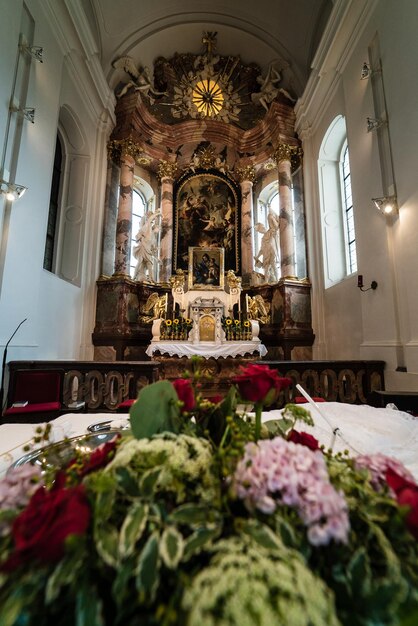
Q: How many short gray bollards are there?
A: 0